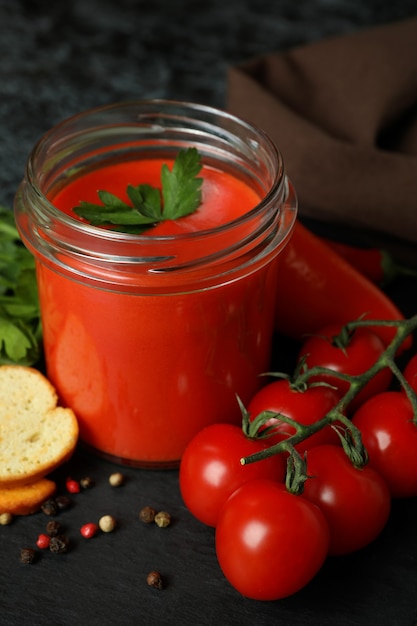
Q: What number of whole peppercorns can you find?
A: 15